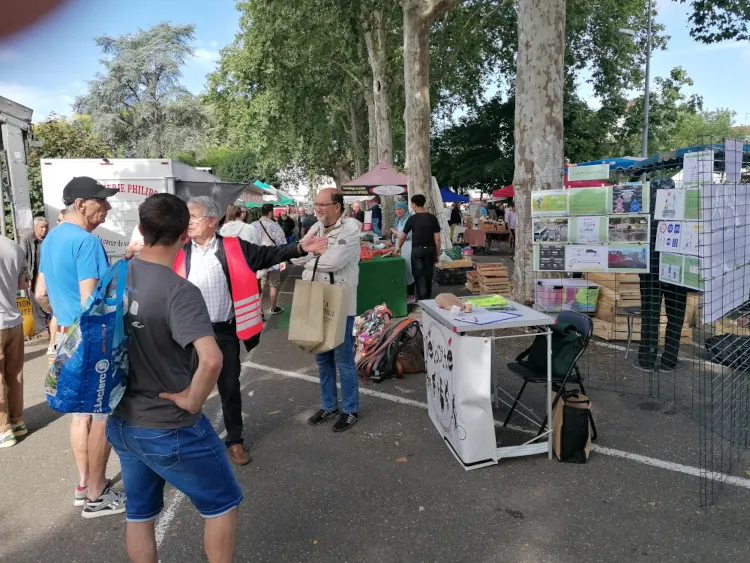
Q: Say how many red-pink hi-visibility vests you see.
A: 1